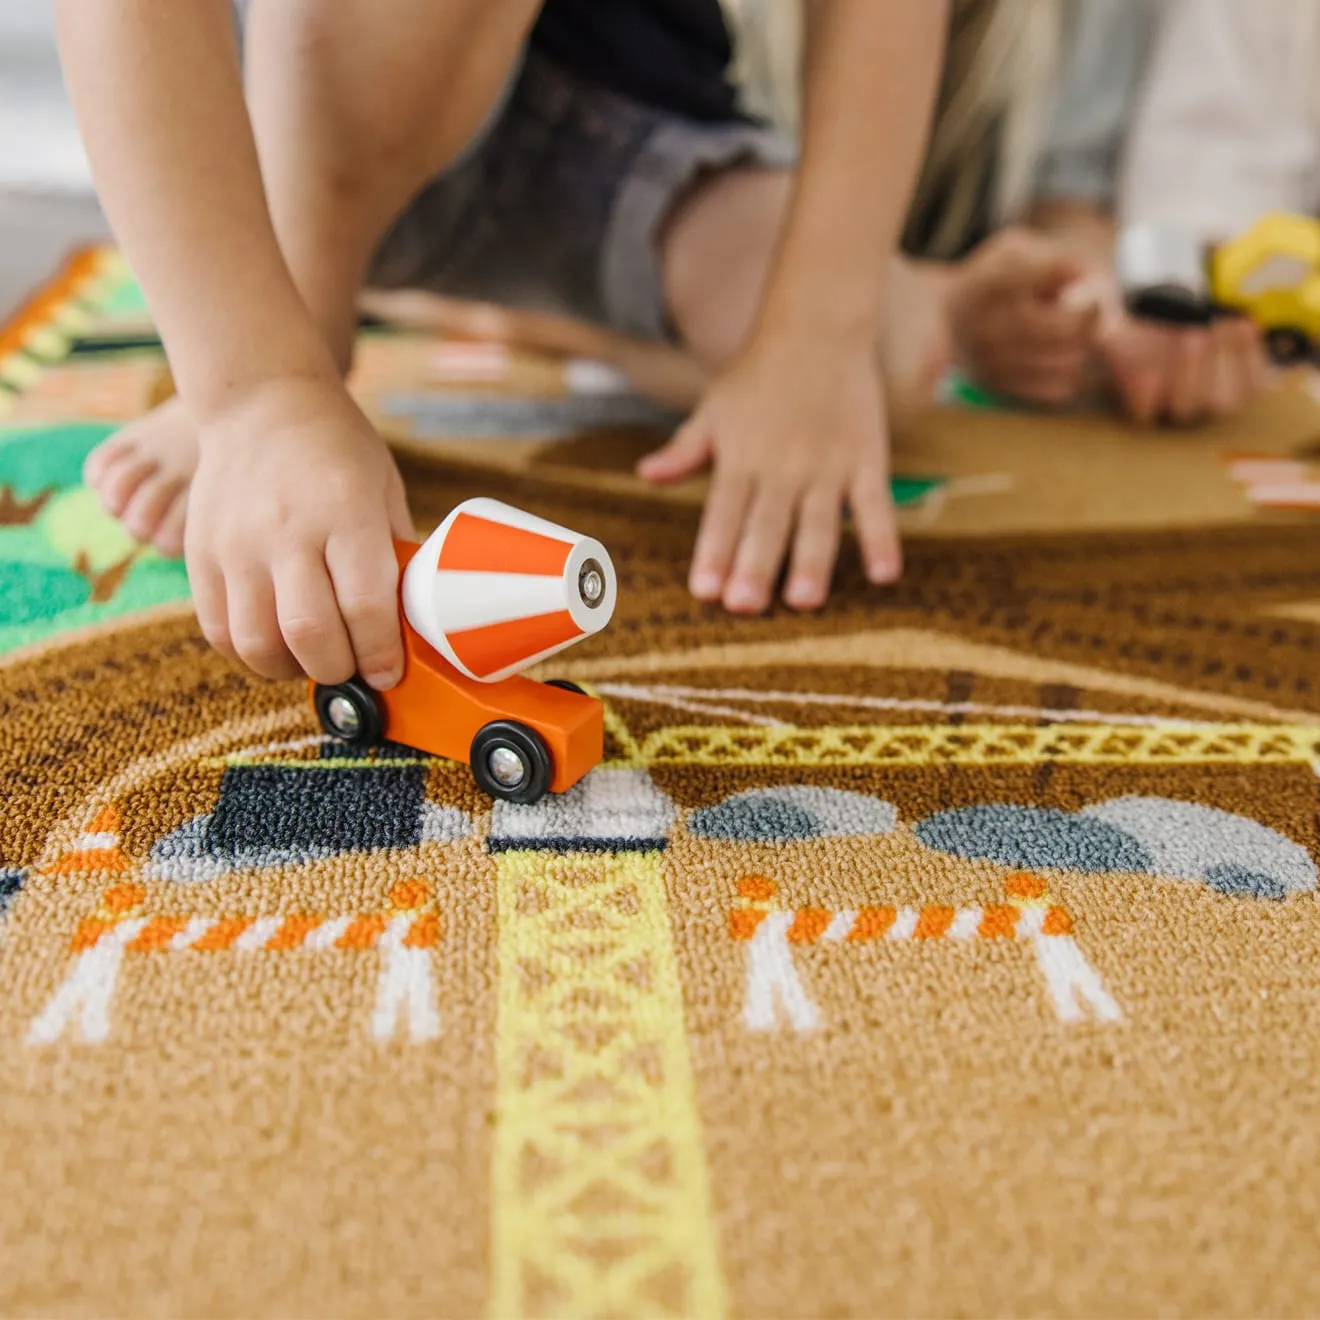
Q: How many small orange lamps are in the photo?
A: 4